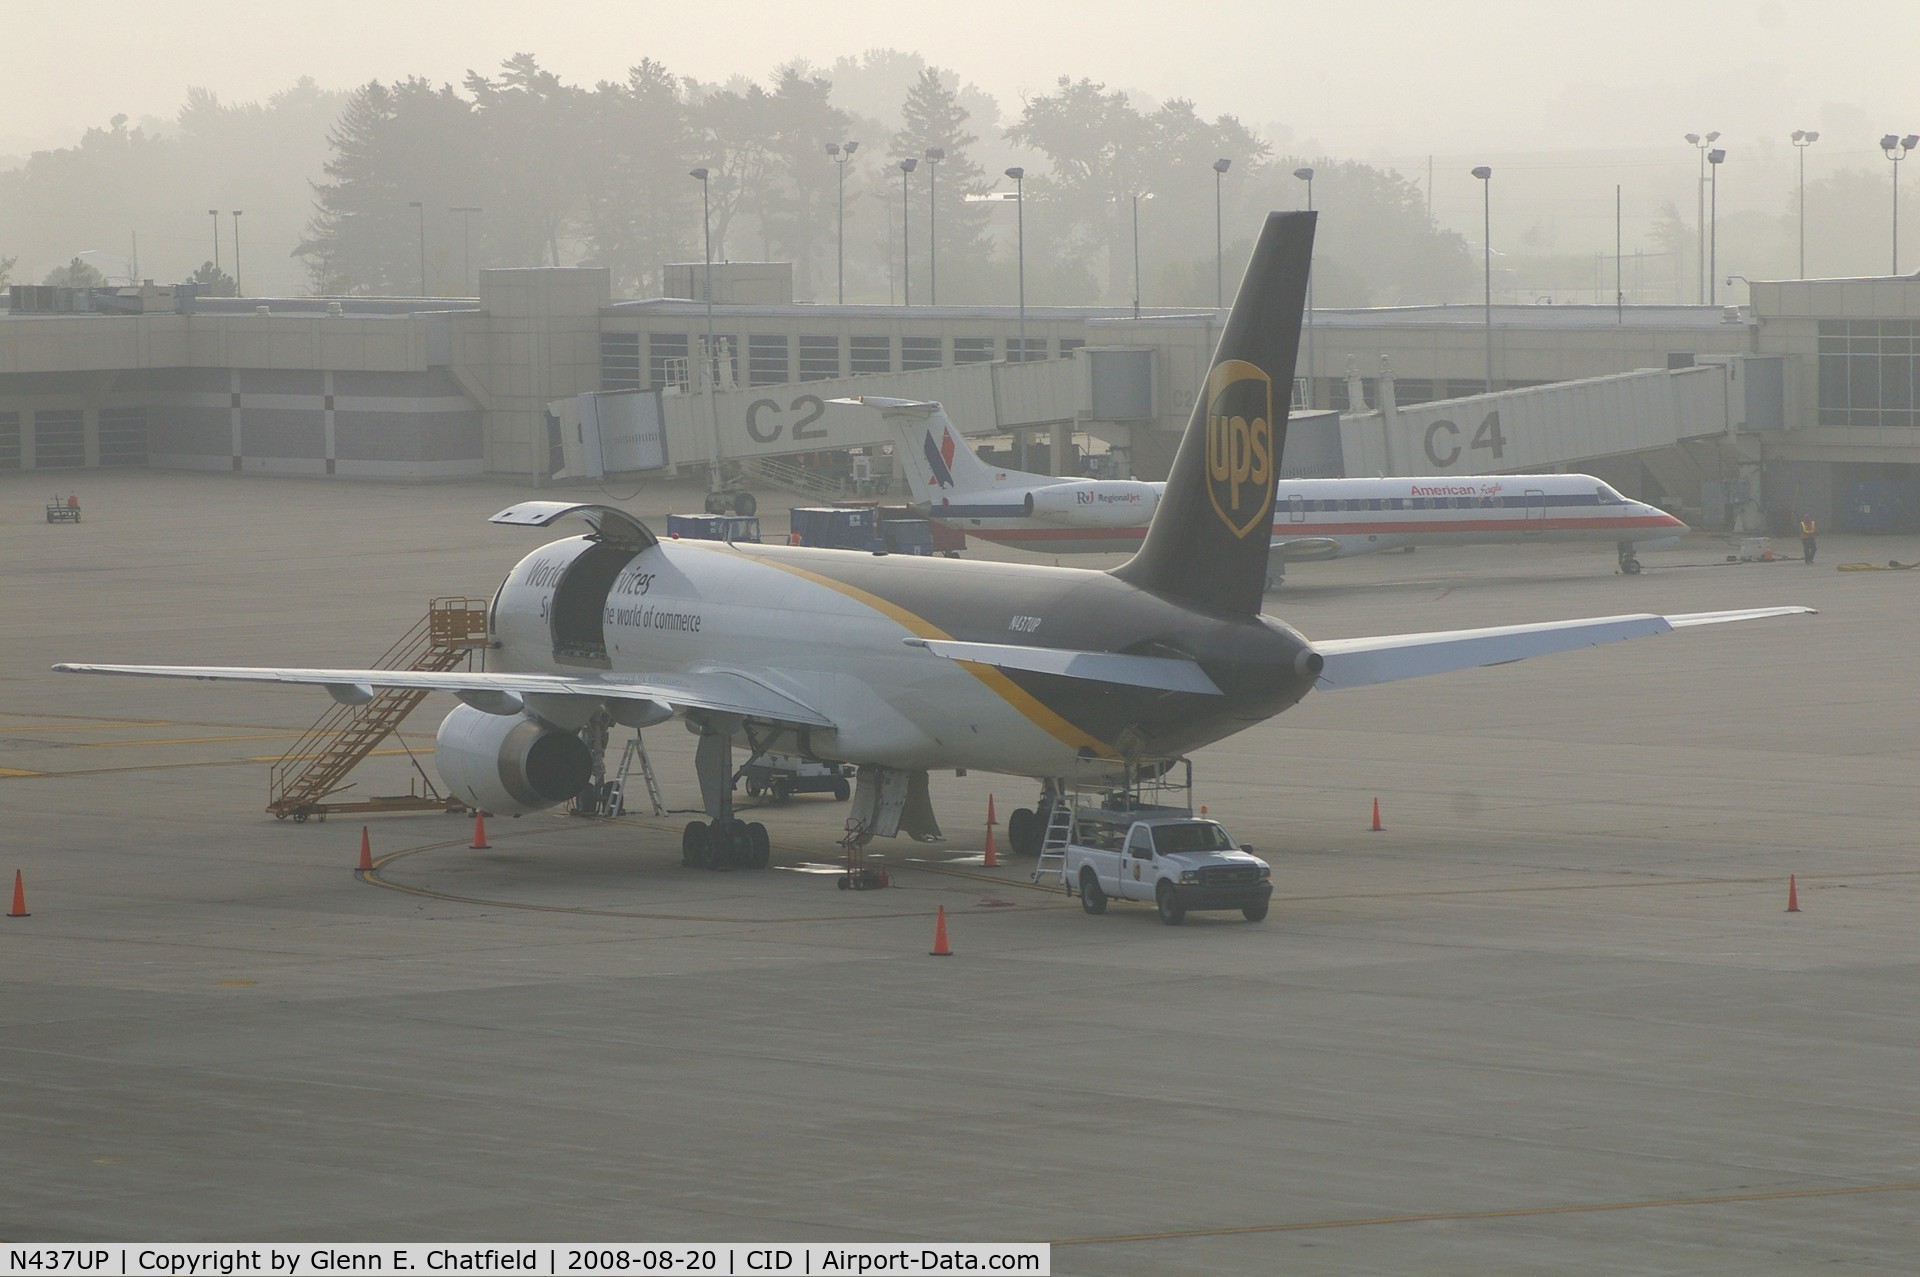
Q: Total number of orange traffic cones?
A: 8